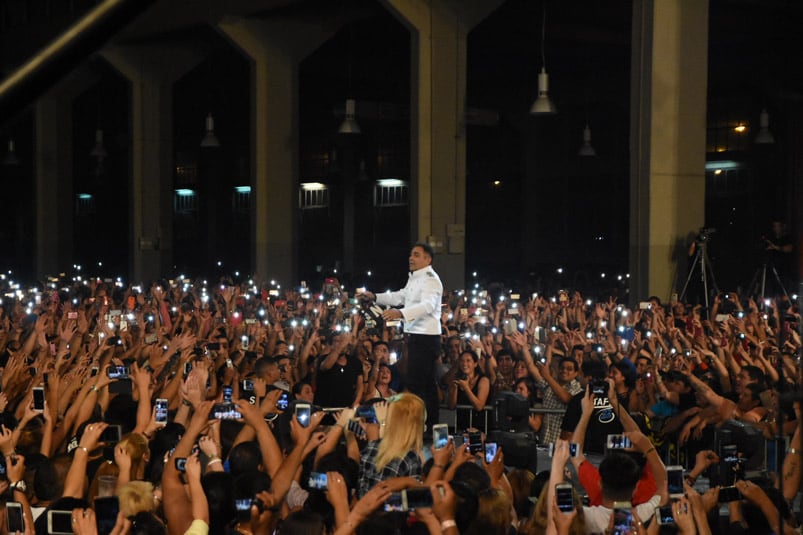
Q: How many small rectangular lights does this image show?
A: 6